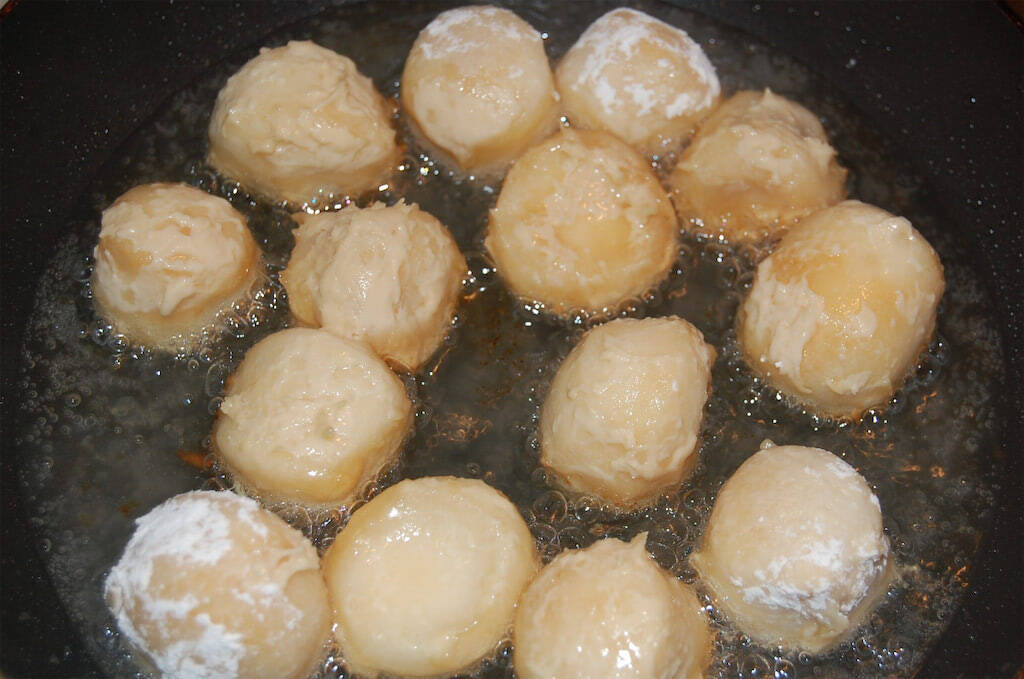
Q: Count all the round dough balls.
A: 14